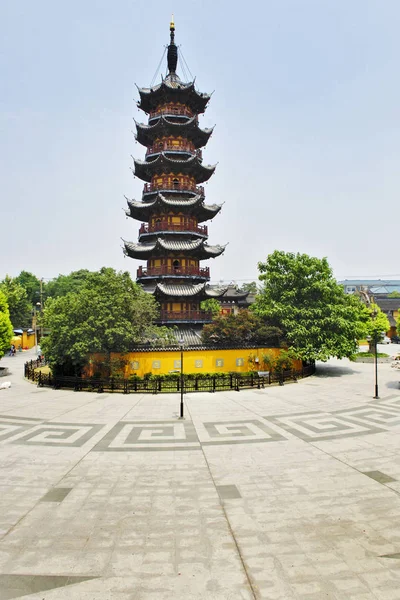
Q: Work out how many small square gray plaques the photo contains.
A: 6